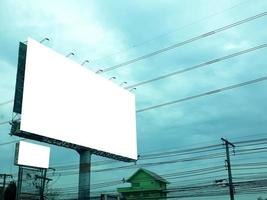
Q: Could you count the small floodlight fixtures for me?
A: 7